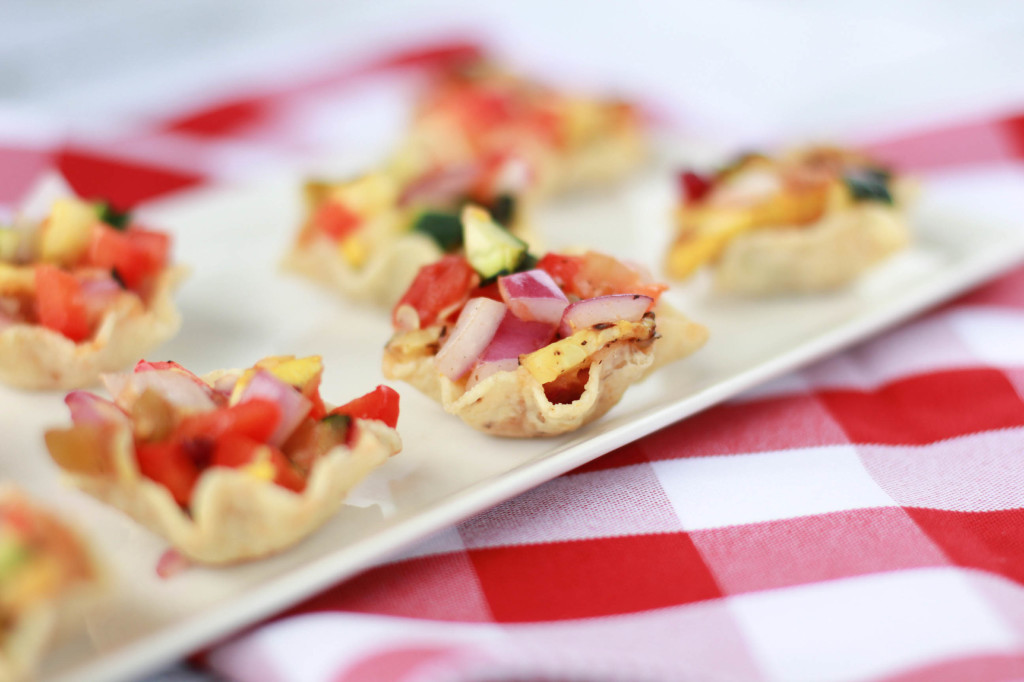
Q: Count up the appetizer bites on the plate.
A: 7